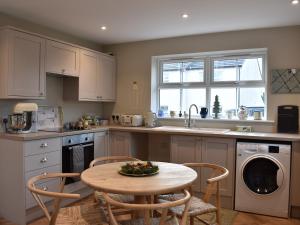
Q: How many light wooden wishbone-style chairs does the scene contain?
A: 4